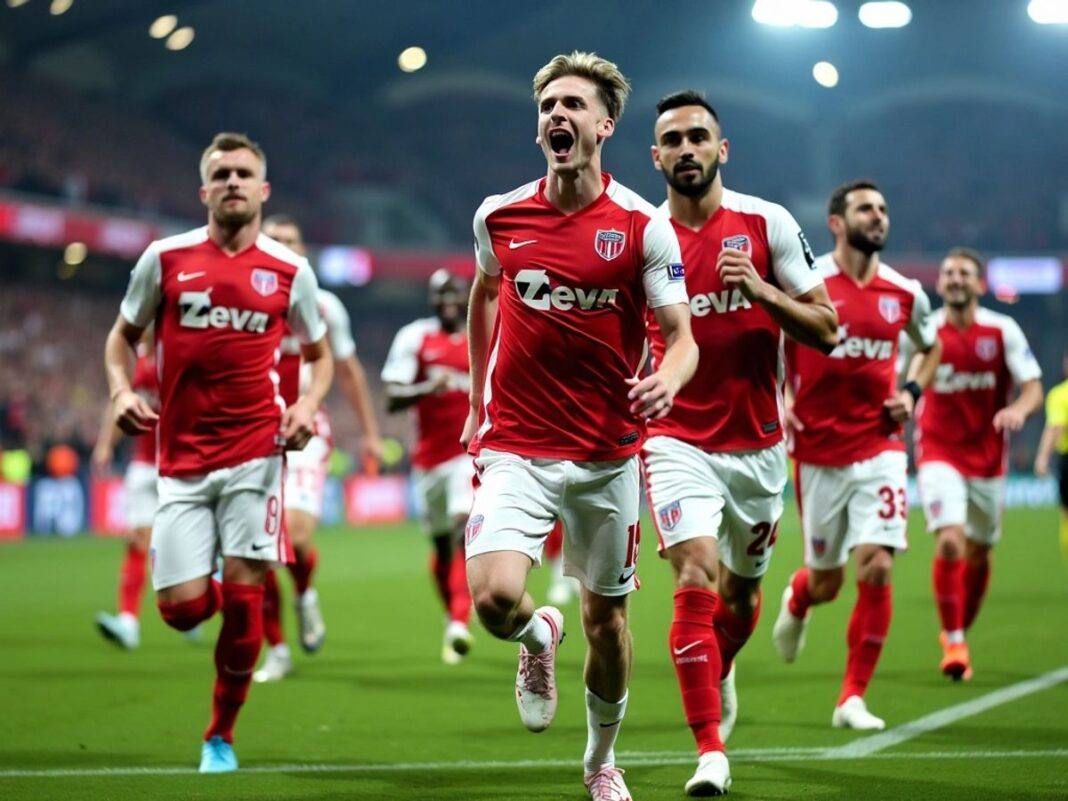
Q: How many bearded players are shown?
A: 4